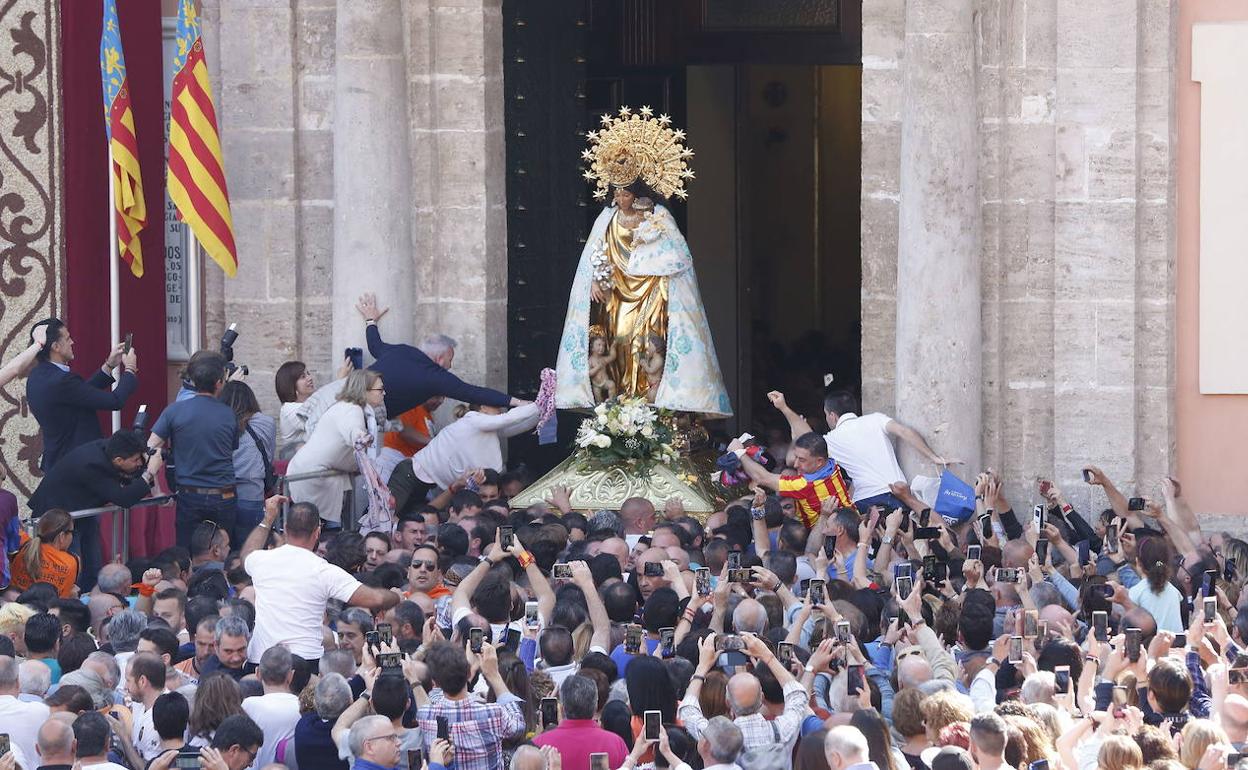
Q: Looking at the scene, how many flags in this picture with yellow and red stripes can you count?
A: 2